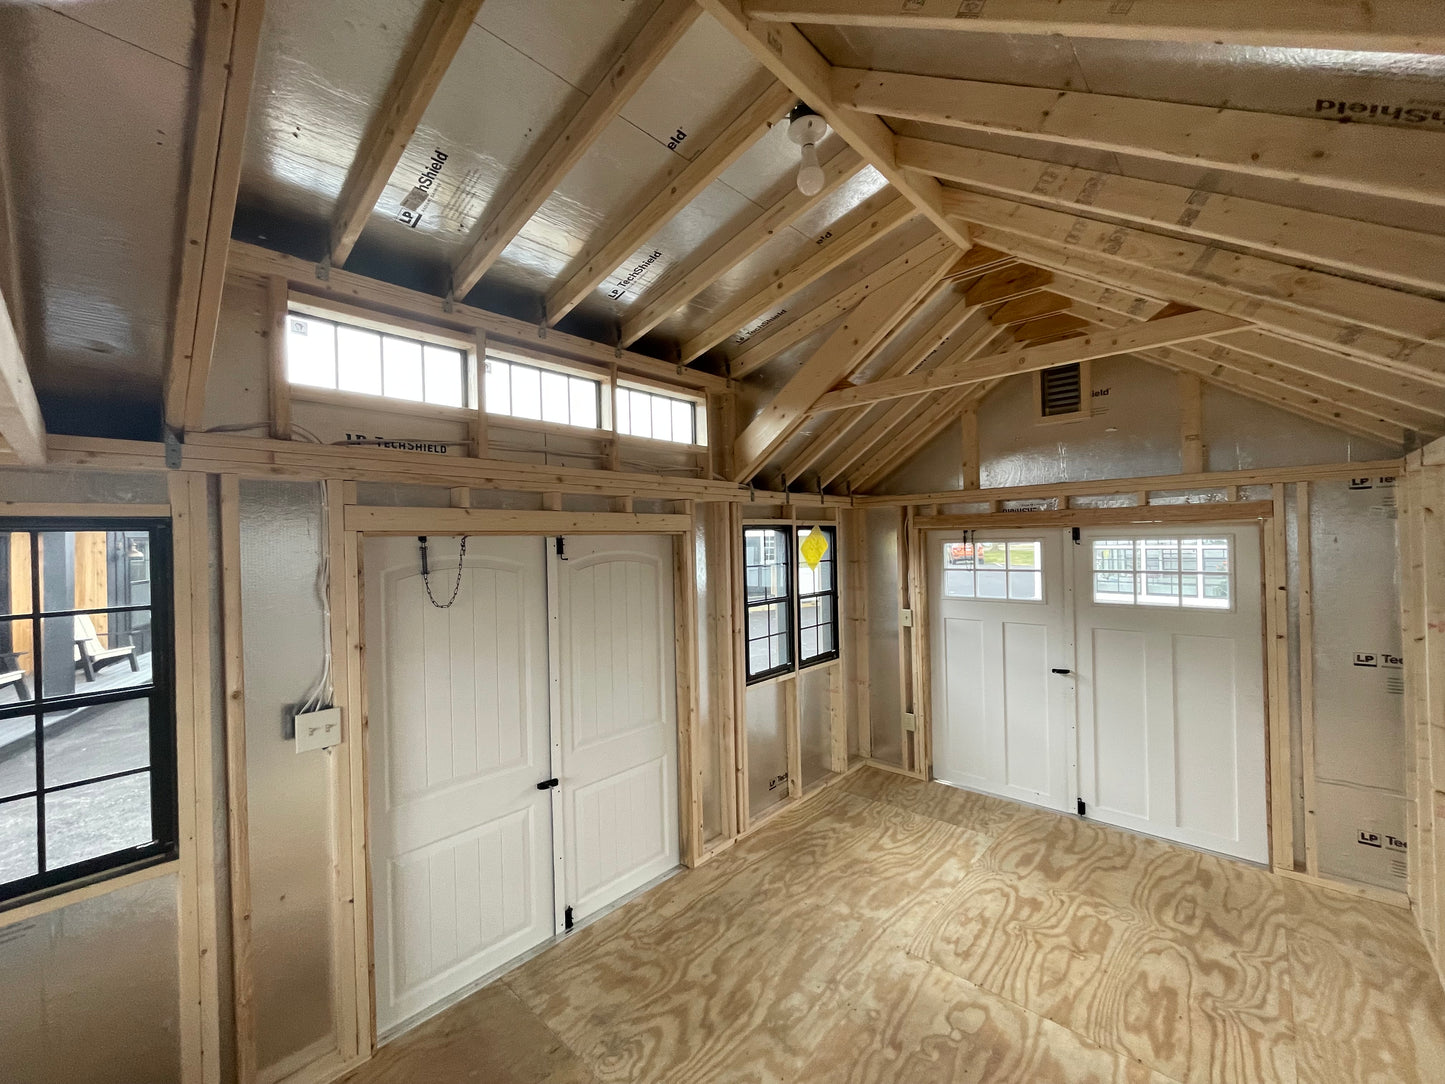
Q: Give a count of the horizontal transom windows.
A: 3